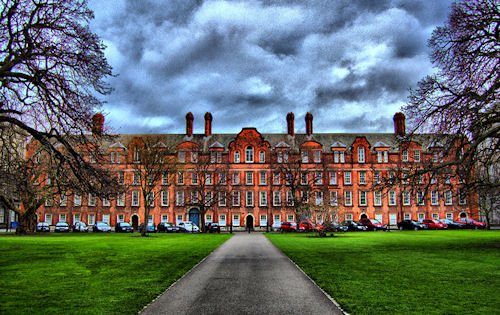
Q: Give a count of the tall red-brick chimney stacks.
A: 6